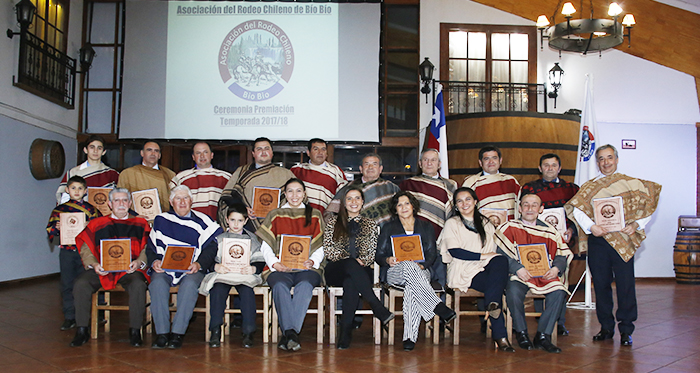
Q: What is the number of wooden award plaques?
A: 13